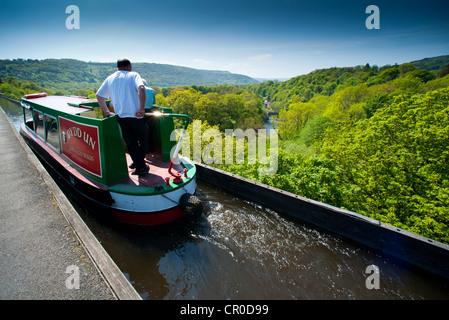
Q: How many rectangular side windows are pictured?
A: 3